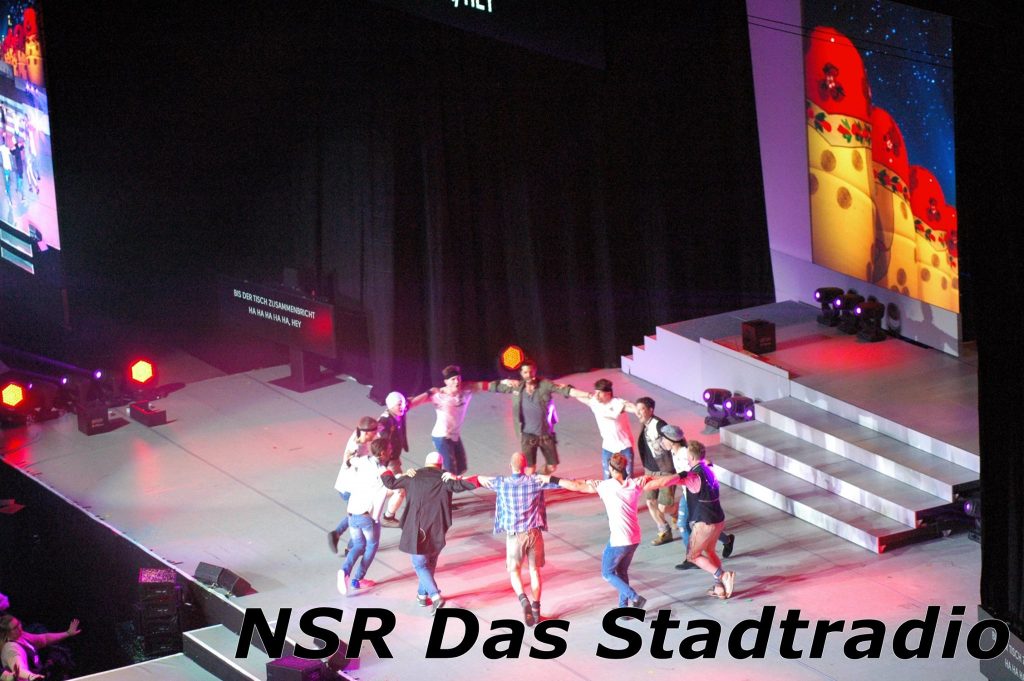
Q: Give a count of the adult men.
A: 12